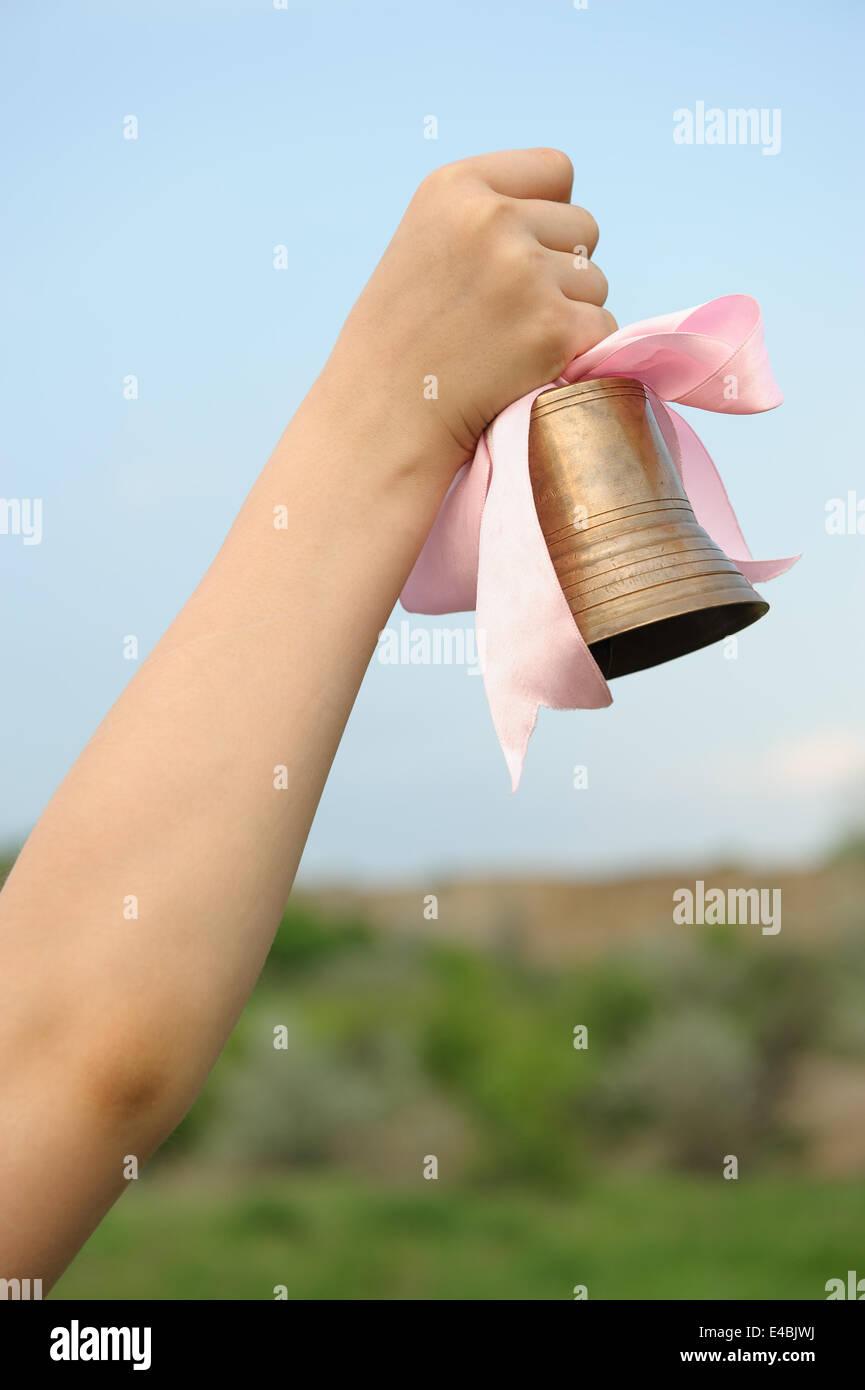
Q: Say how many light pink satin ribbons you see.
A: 1